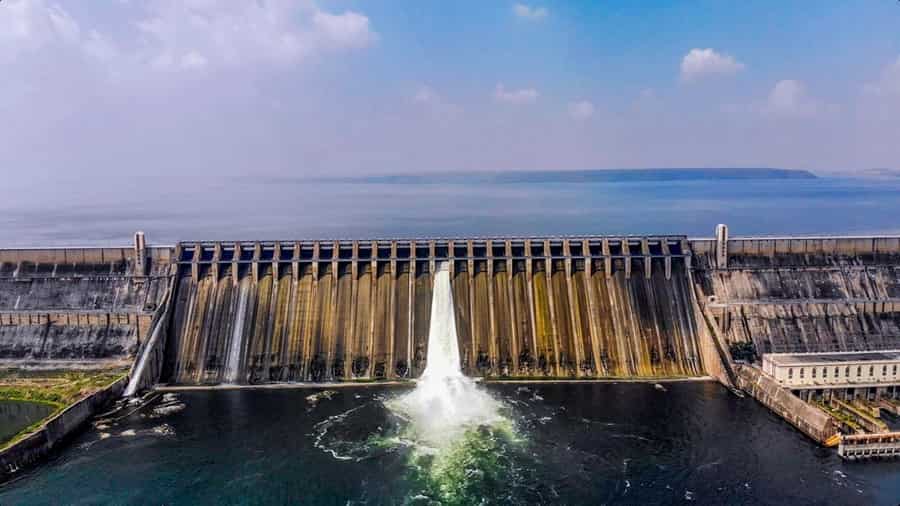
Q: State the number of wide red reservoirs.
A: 0